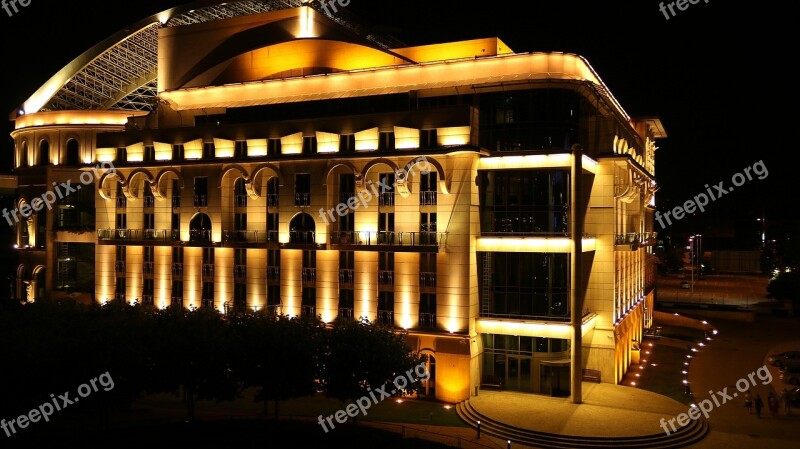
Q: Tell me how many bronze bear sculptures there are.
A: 0